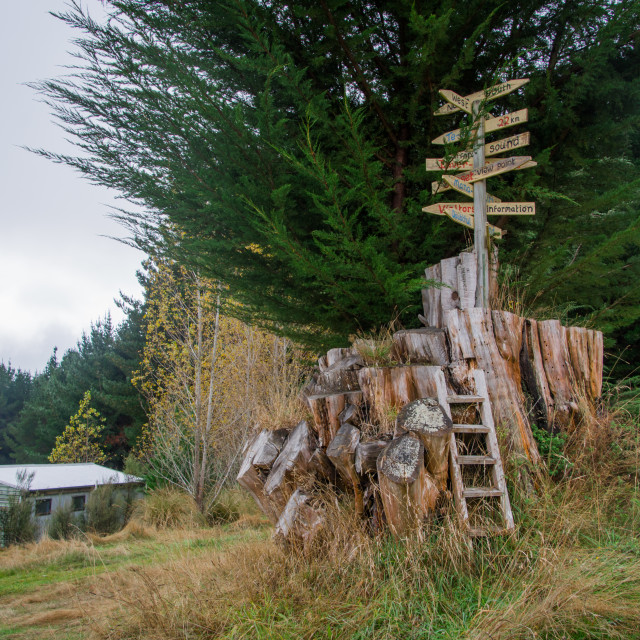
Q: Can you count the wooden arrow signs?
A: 9